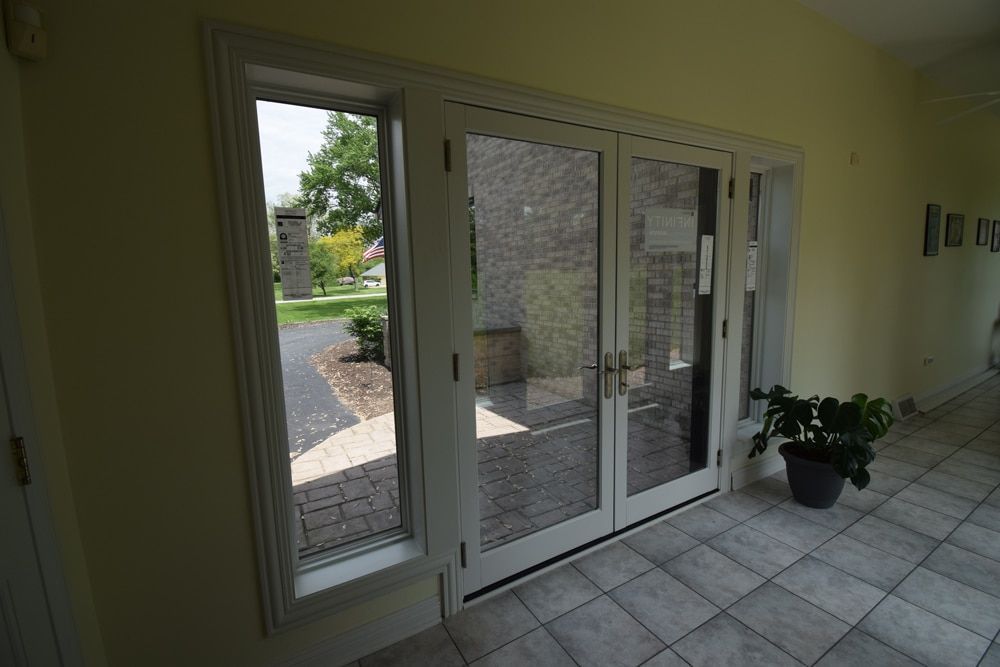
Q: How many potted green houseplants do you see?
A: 1